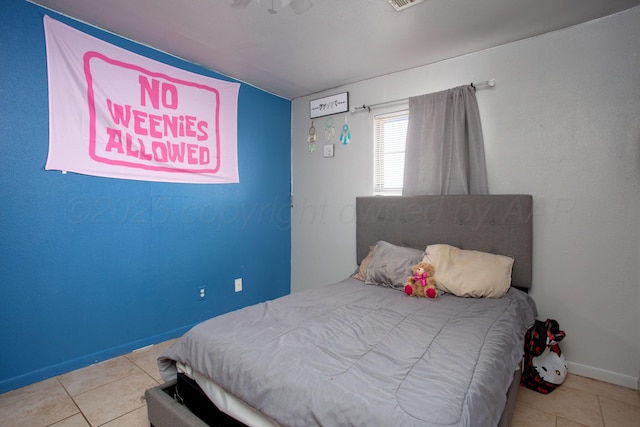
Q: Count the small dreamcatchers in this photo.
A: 3